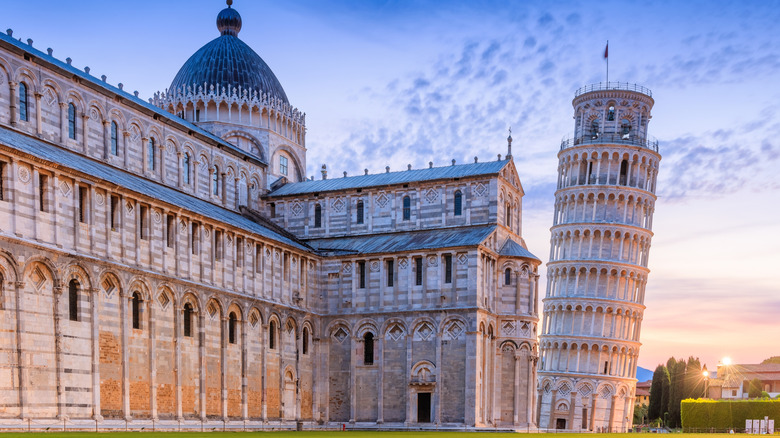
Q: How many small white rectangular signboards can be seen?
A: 4